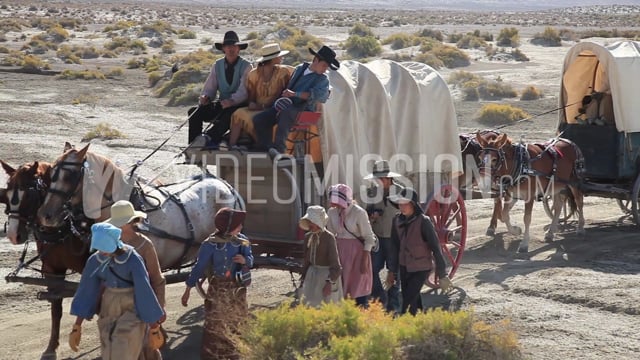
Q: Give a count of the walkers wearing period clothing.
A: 7